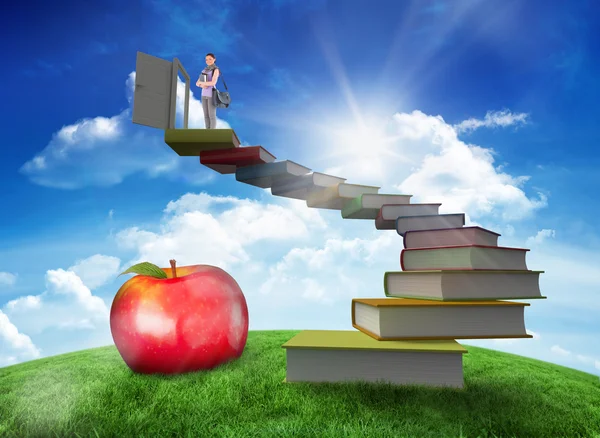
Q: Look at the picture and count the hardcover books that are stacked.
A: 13